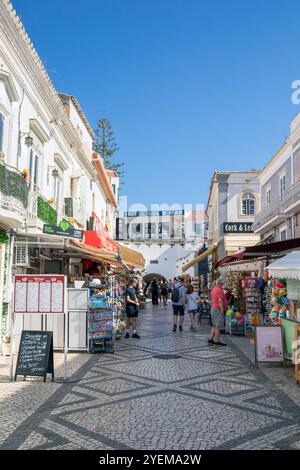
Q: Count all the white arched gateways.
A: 1